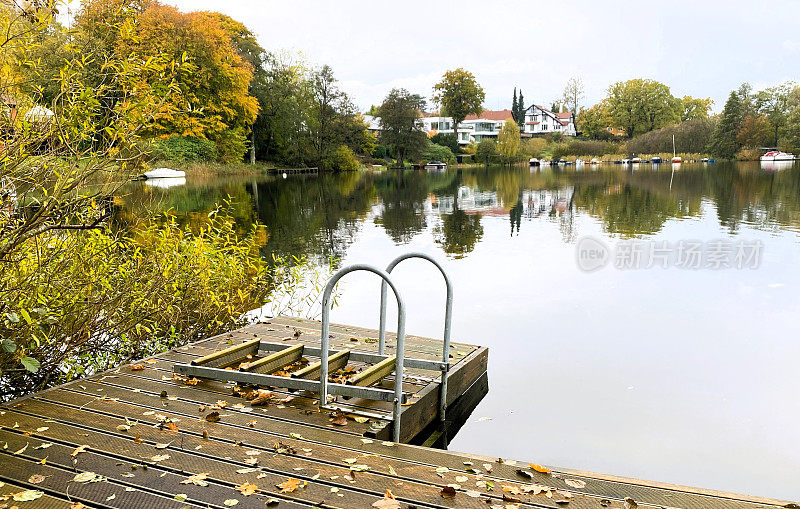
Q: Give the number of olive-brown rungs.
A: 4